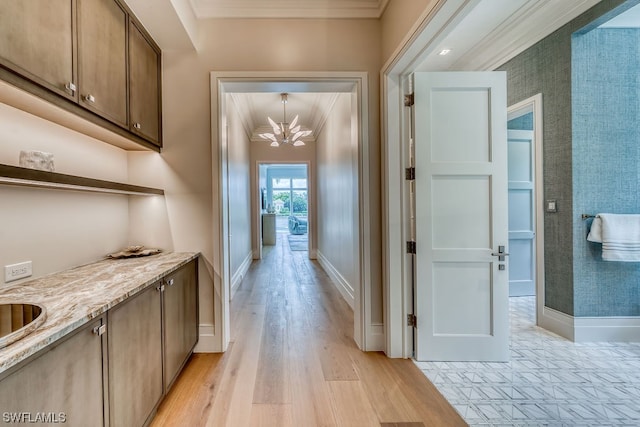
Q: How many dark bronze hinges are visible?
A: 4